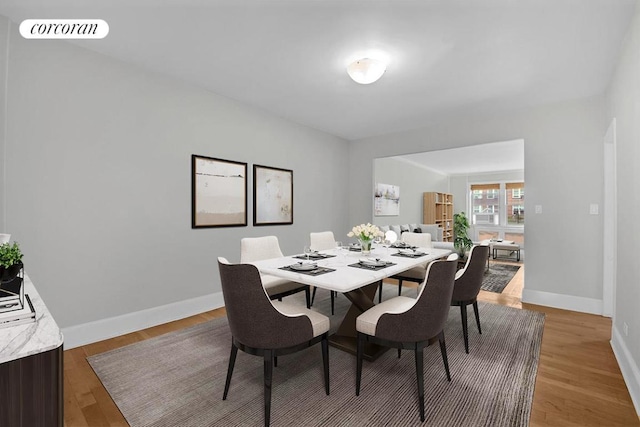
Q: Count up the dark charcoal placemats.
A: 6